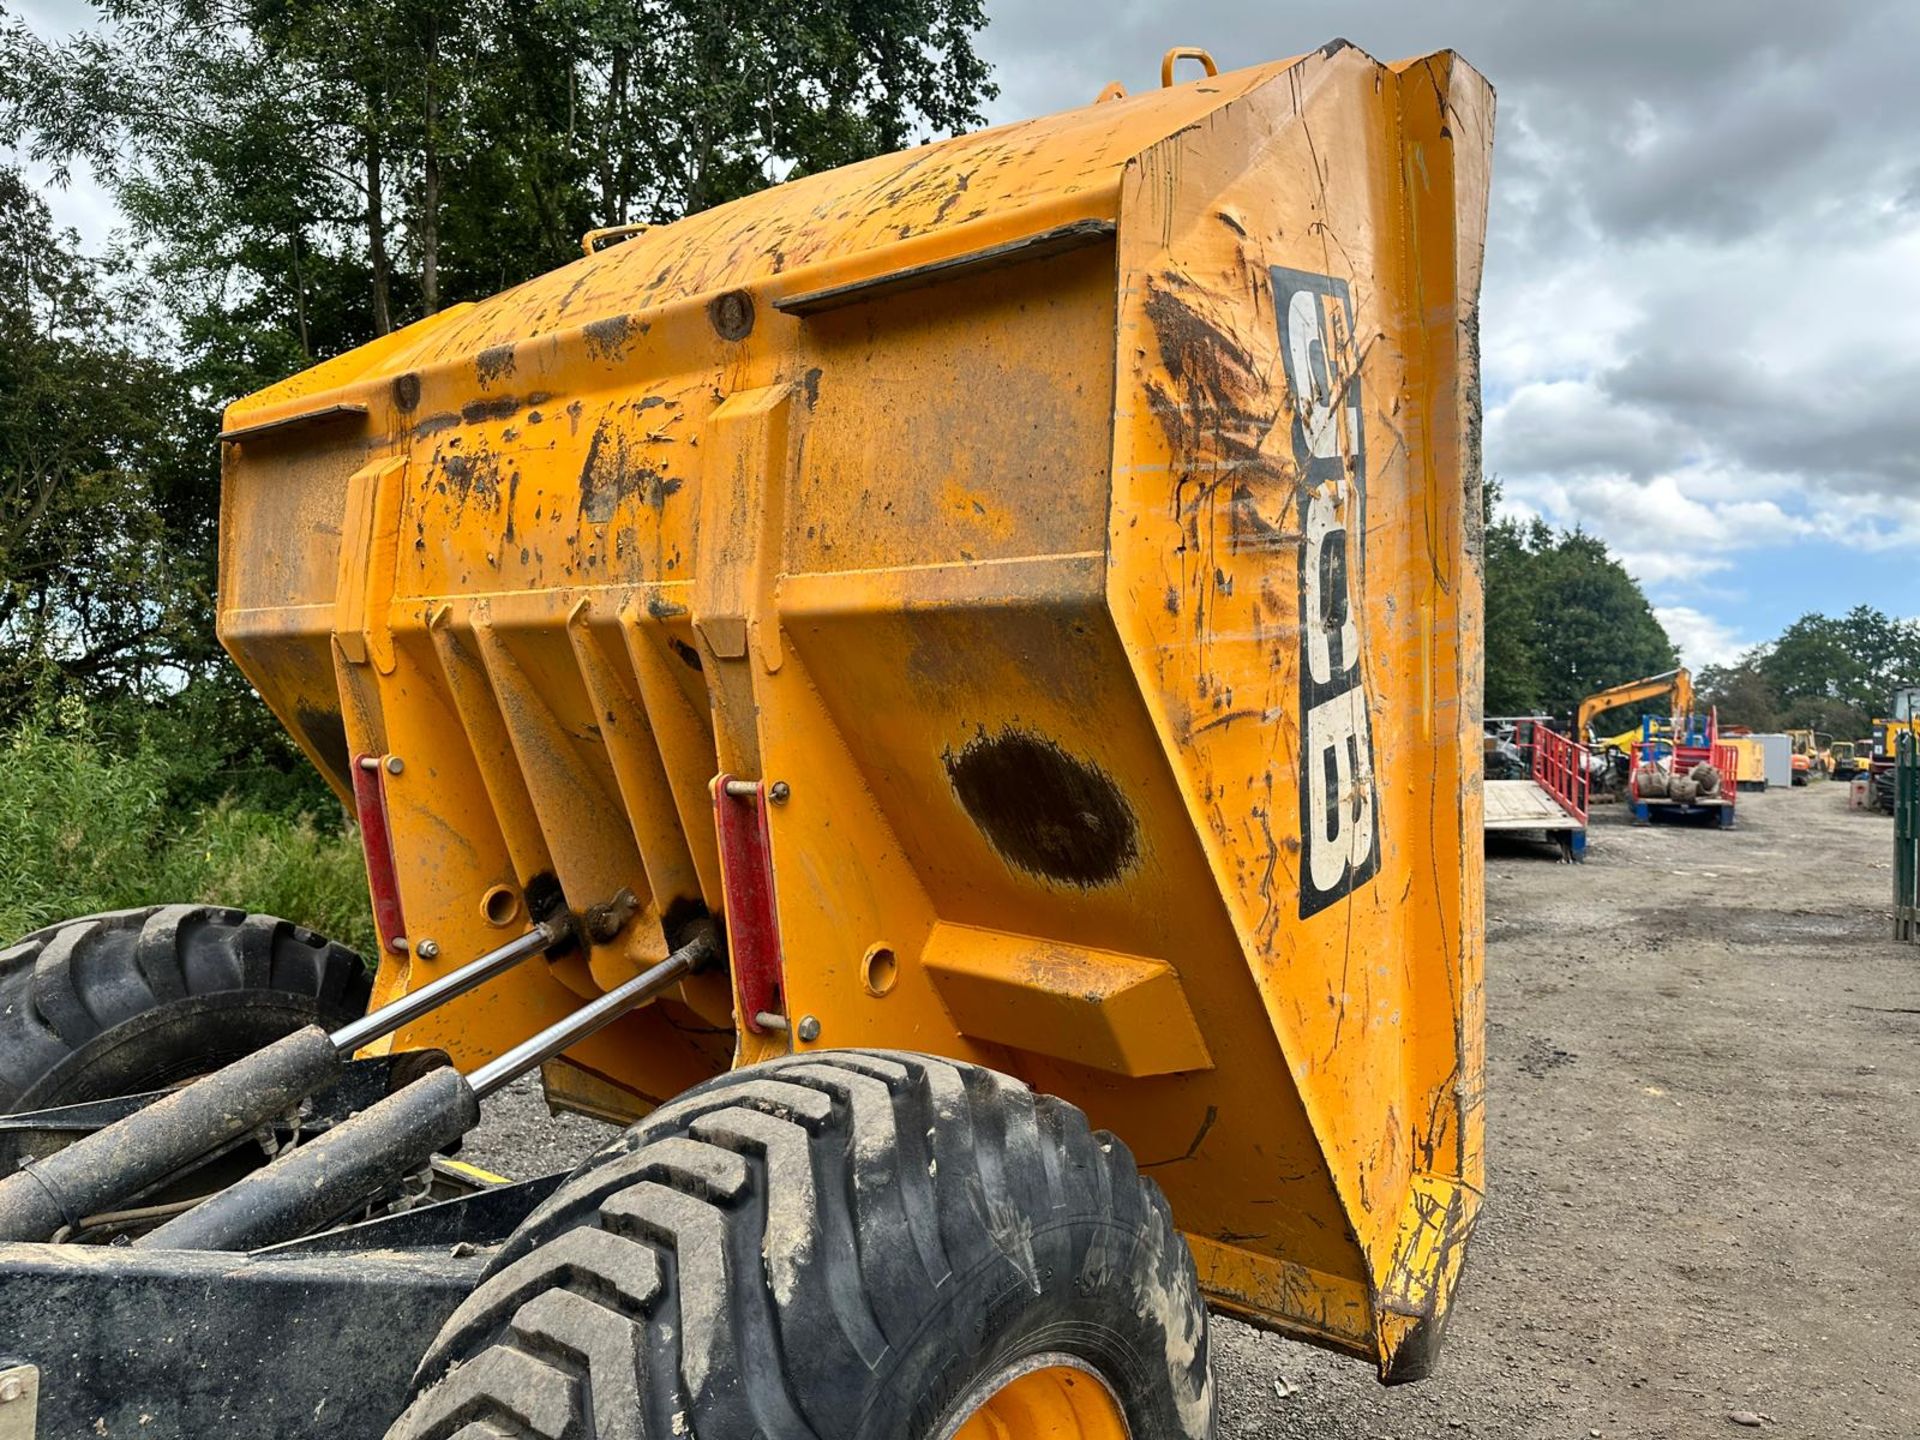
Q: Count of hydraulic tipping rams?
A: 2